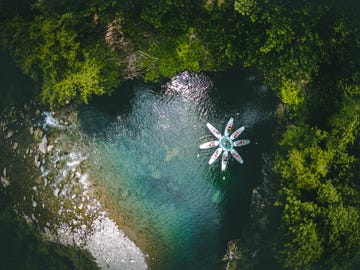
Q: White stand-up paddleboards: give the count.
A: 8